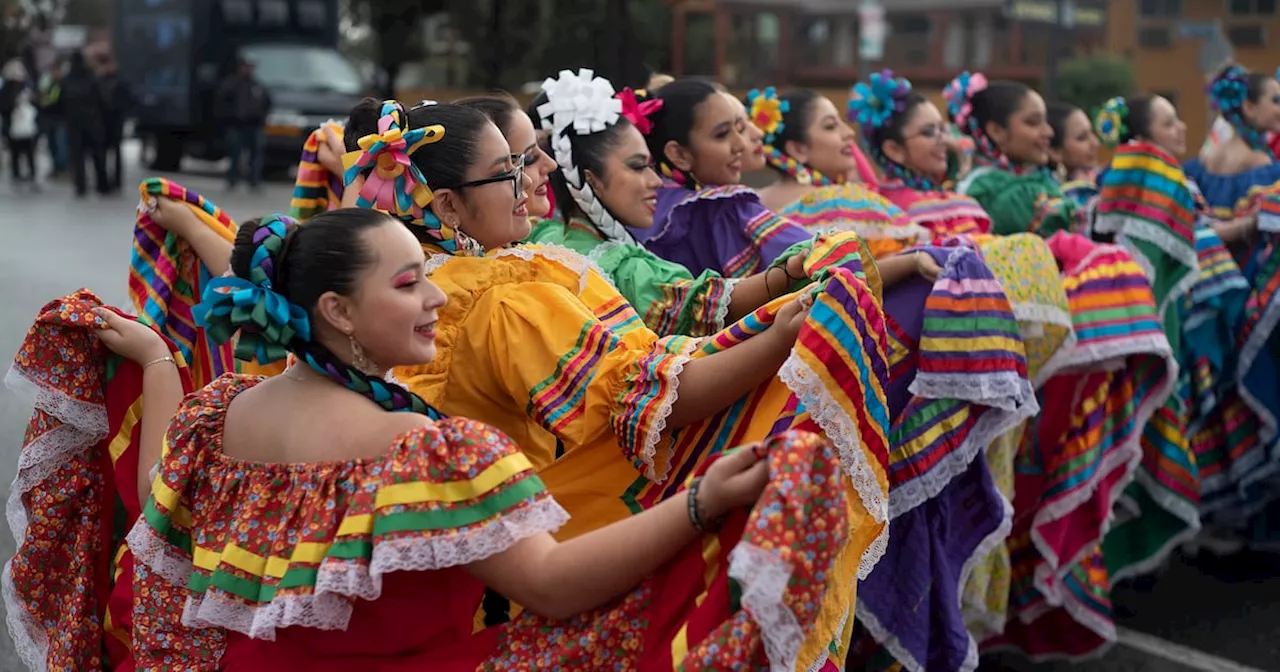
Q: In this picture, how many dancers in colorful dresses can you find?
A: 12